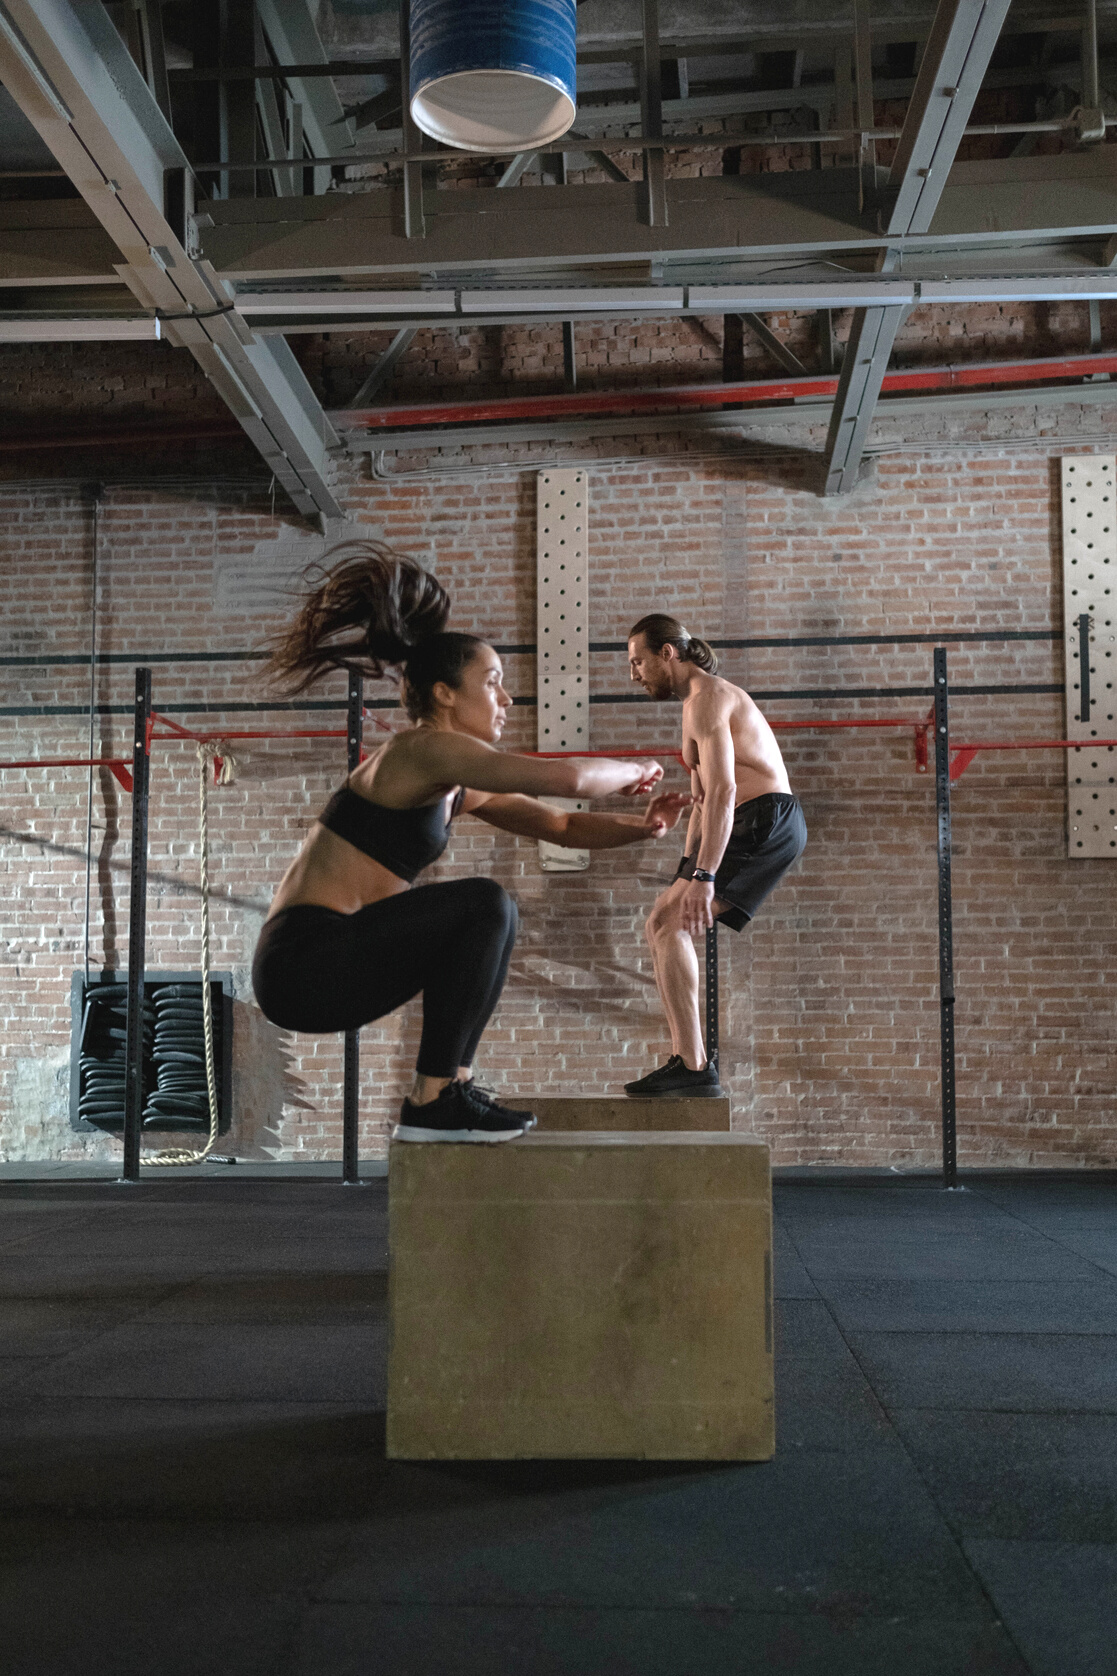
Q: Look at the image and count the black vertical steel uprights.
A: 4